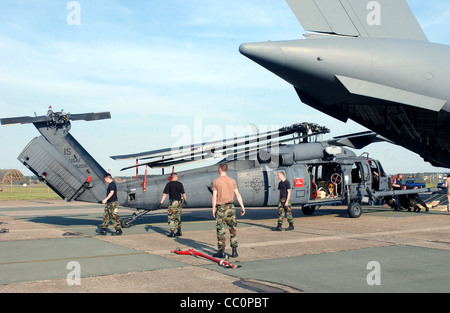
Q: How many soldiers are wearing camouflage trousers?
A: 4